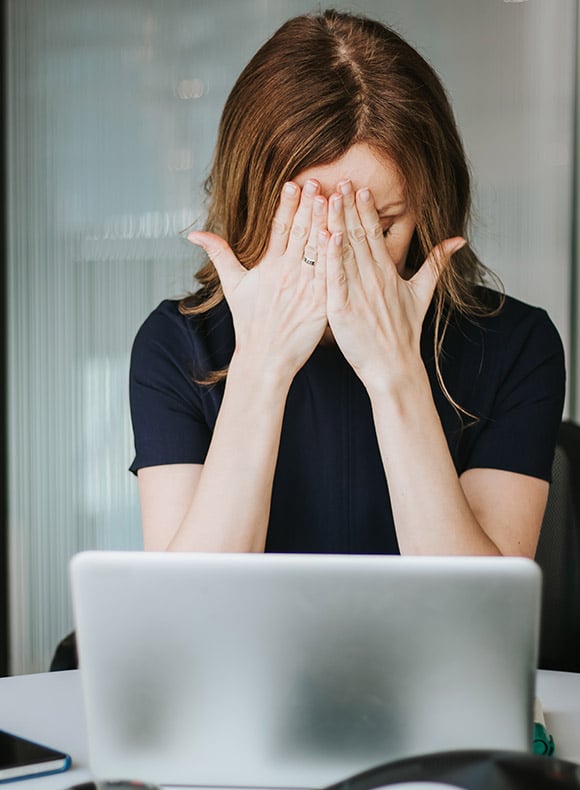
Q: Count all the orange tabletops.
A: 0